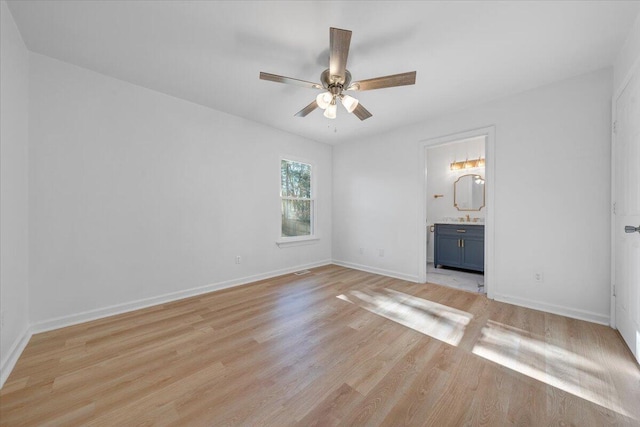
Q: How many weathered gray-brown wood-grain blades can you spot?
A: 5